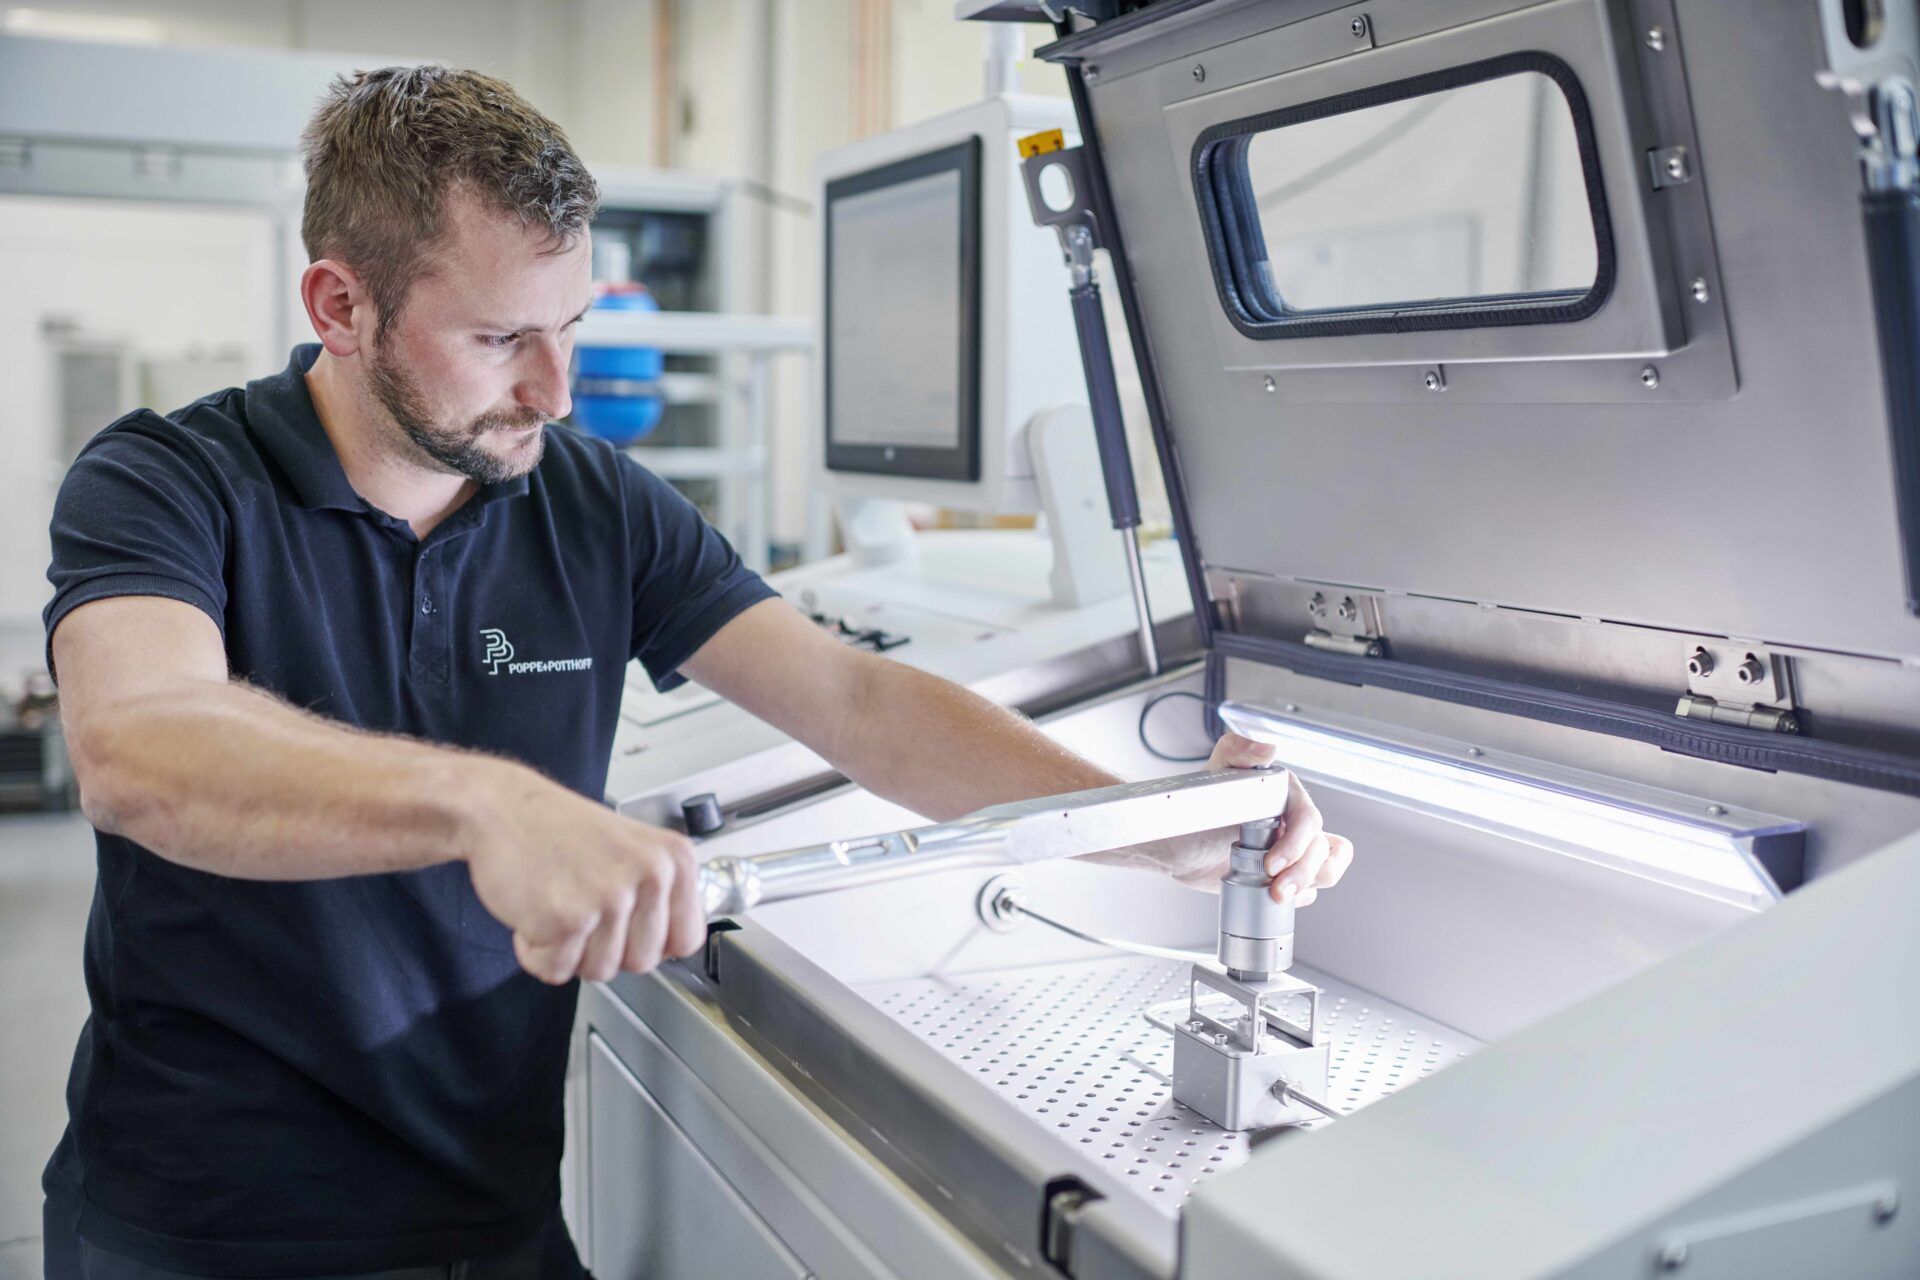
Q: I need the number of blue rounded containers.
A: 1